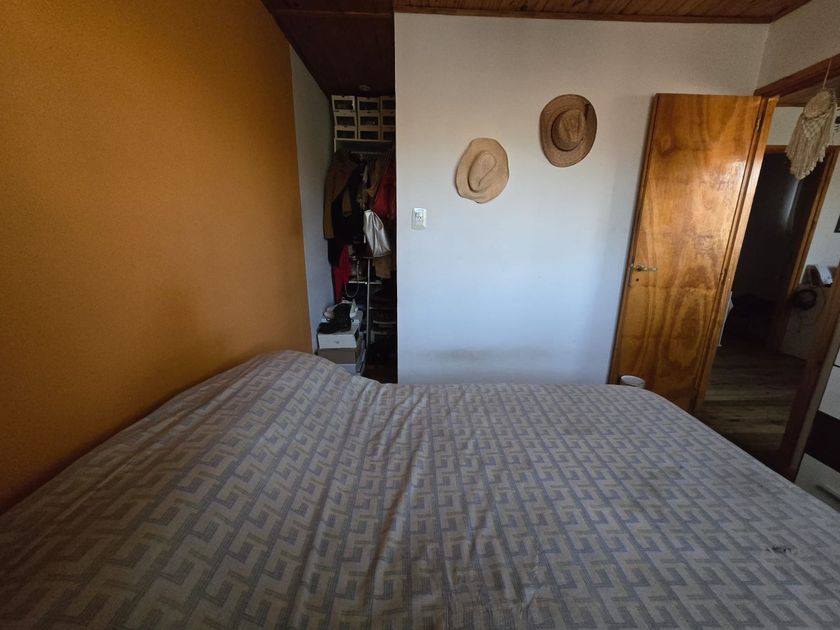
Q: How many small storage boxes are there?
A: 9